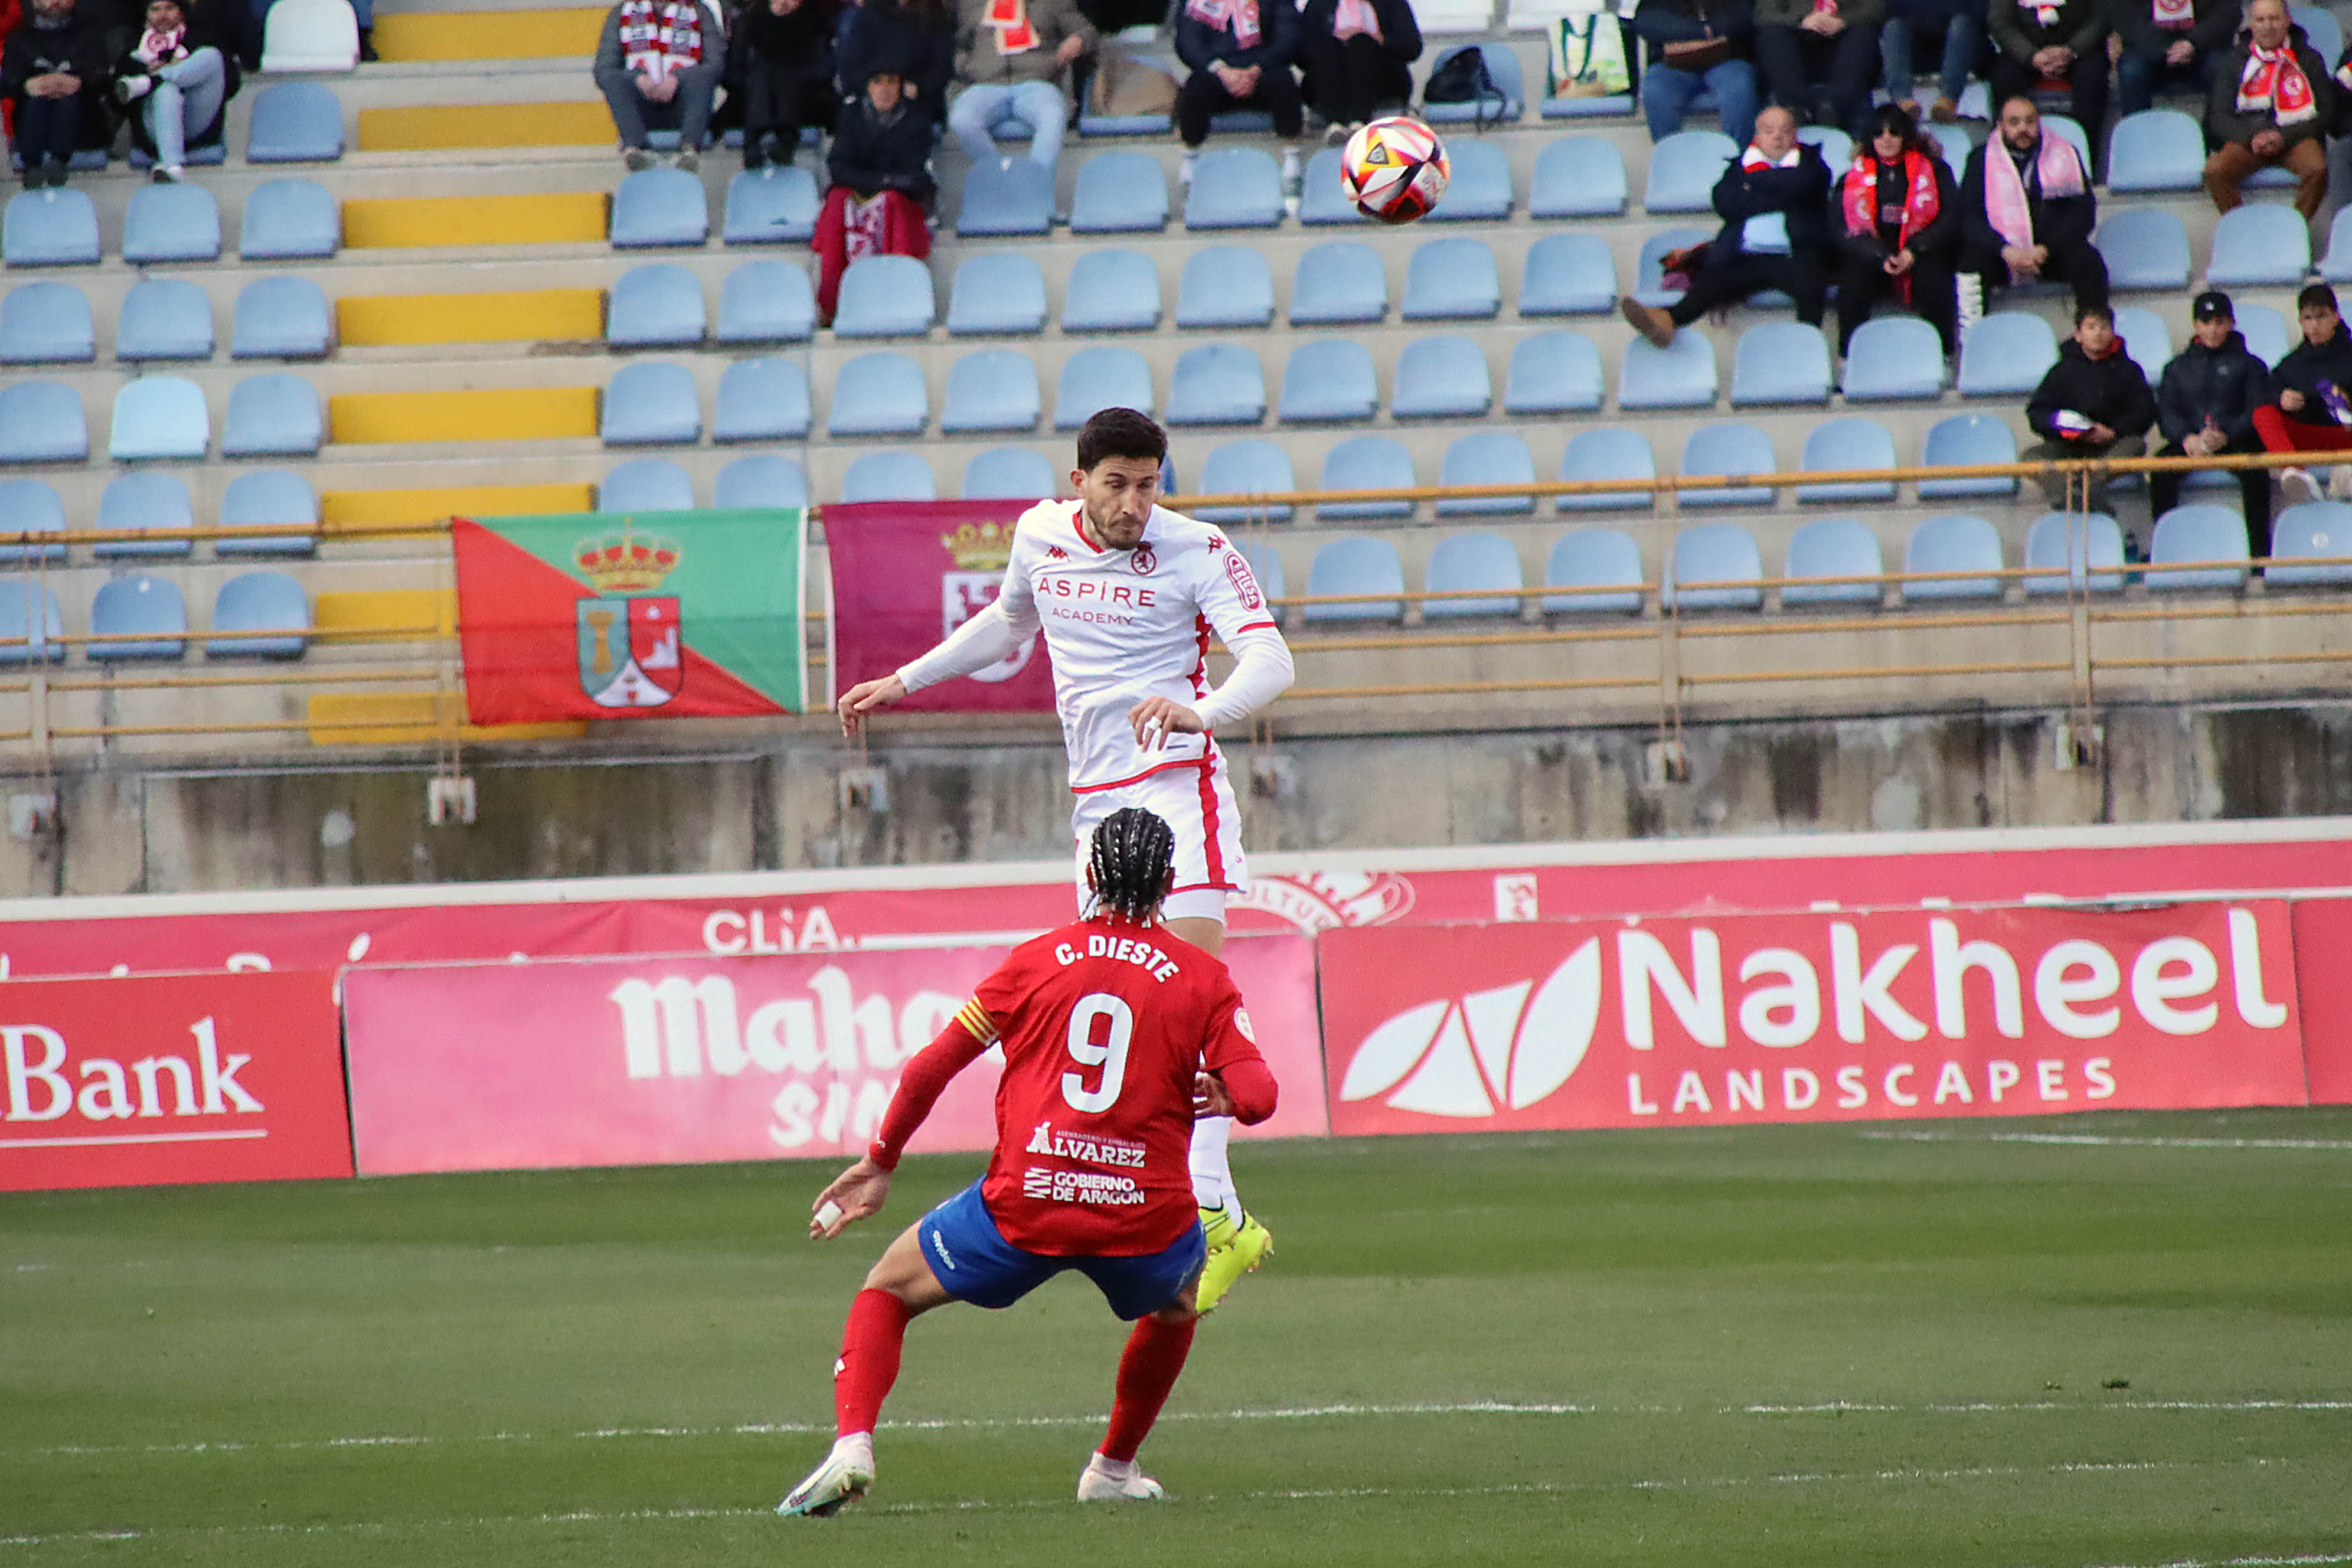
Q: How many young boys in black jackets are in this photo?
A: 3